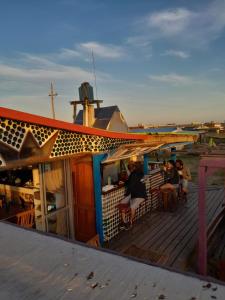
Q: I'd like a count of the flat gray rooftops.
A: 1